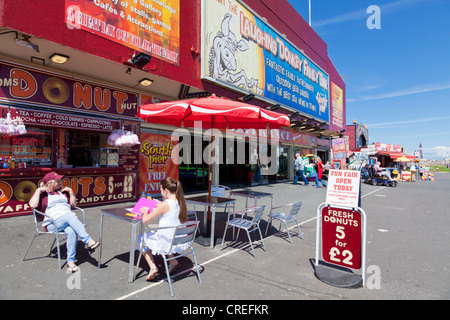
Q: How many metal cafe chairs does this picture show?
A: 6